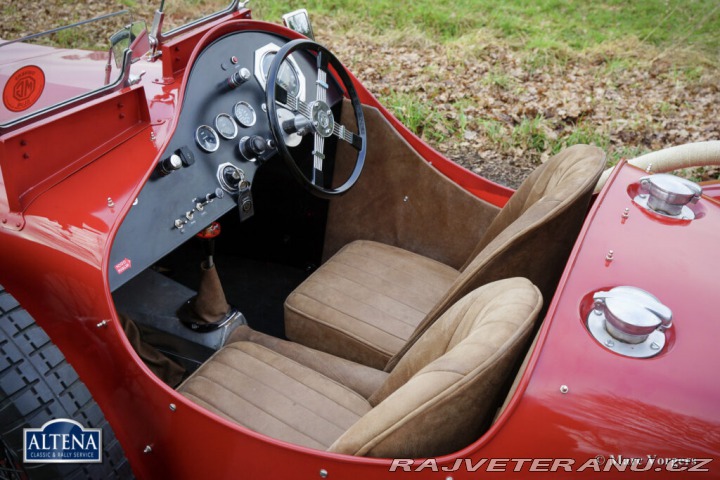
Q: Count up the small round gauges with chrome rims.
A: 3